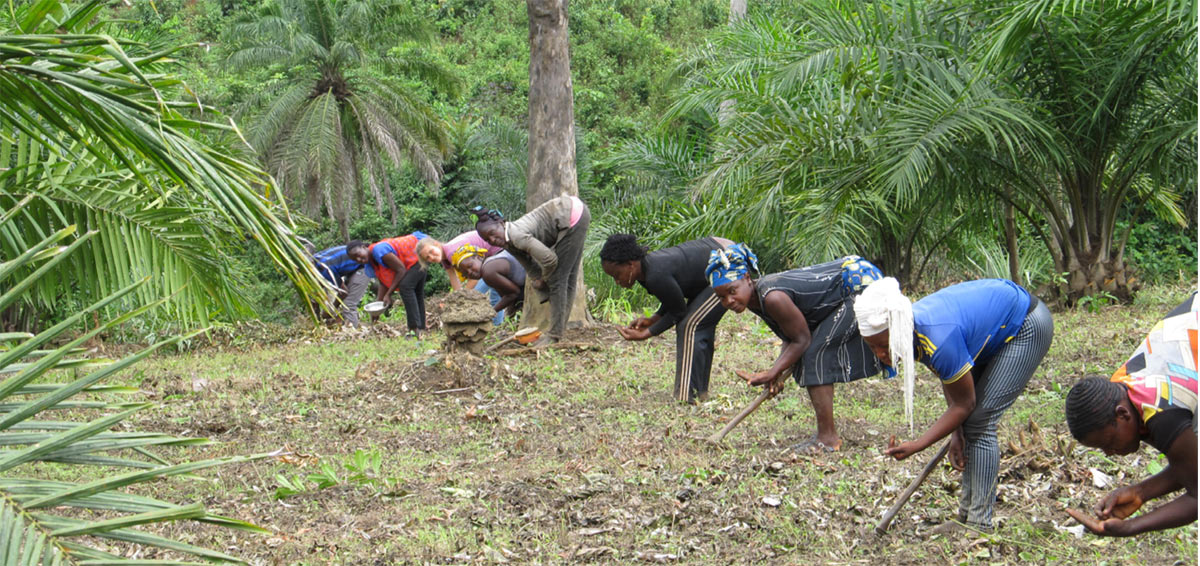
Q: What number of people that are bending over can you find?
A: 9